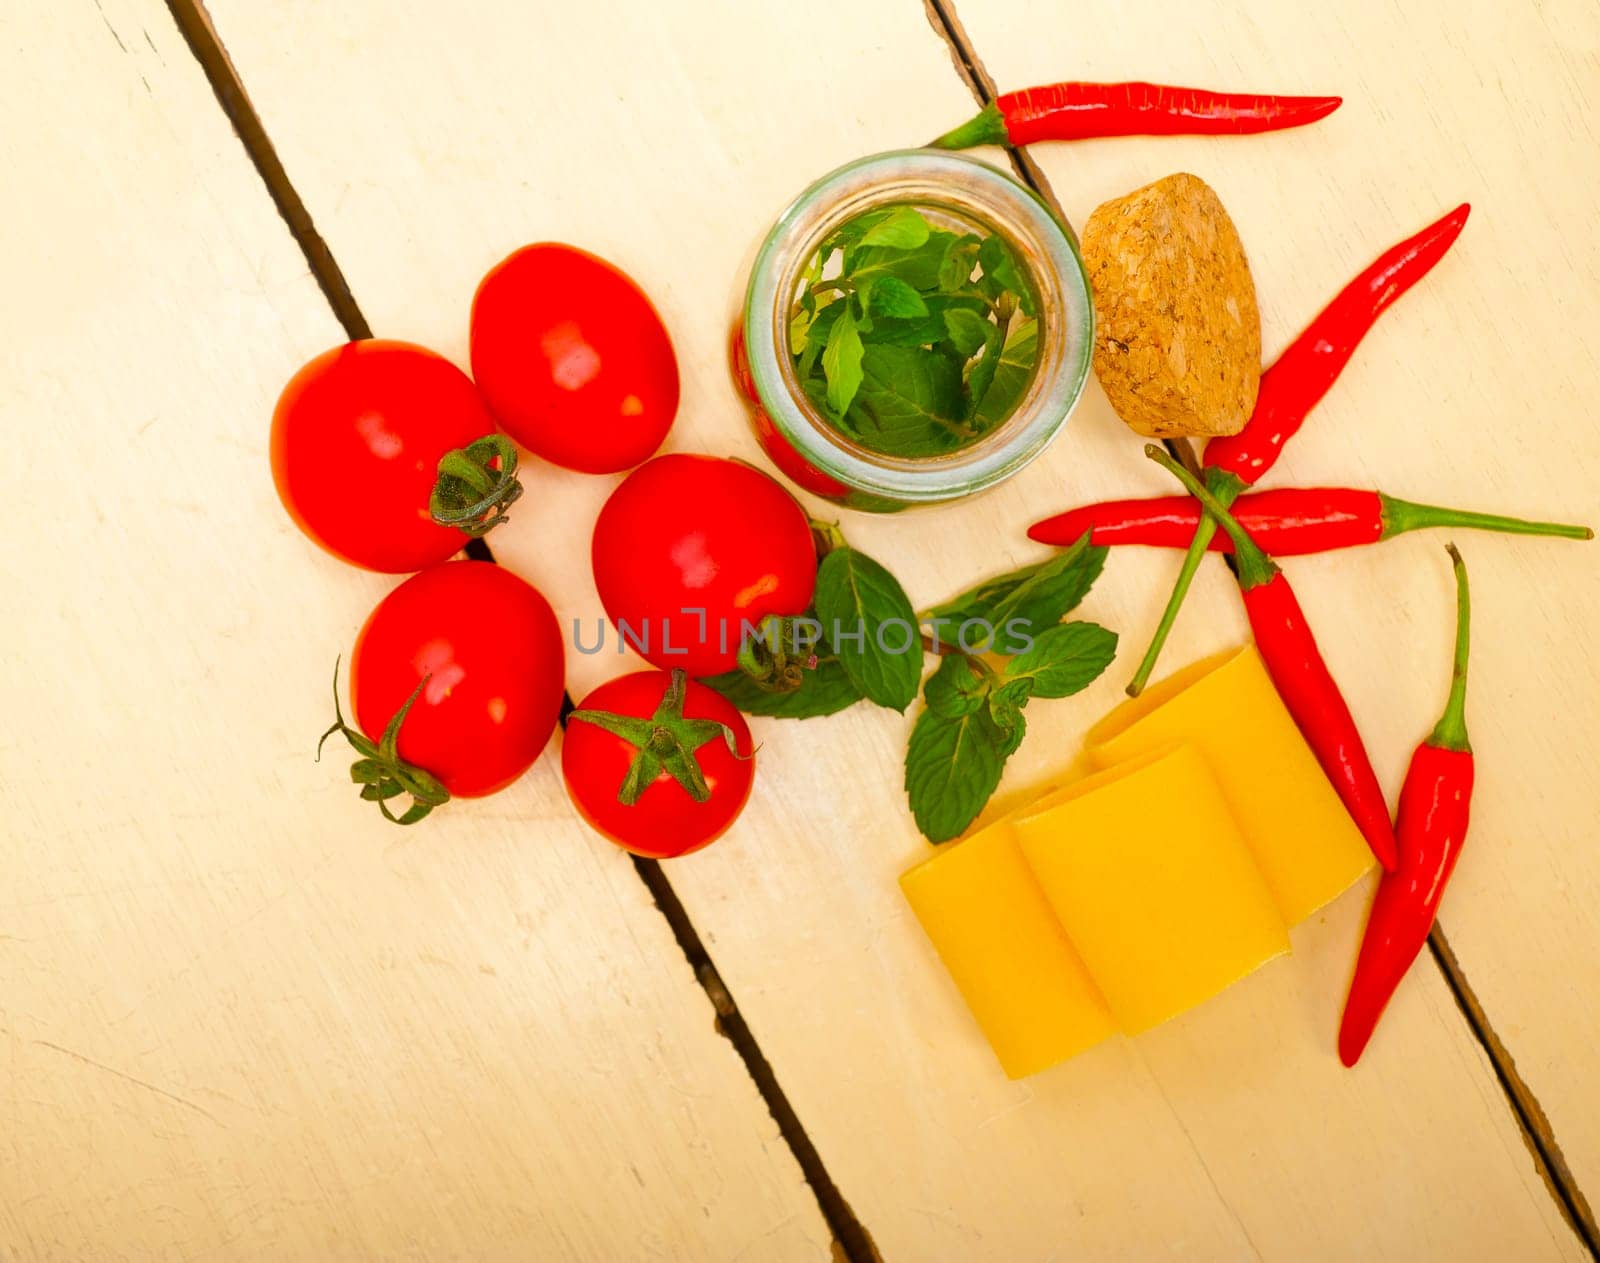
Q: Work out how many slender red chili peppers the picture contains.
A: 5